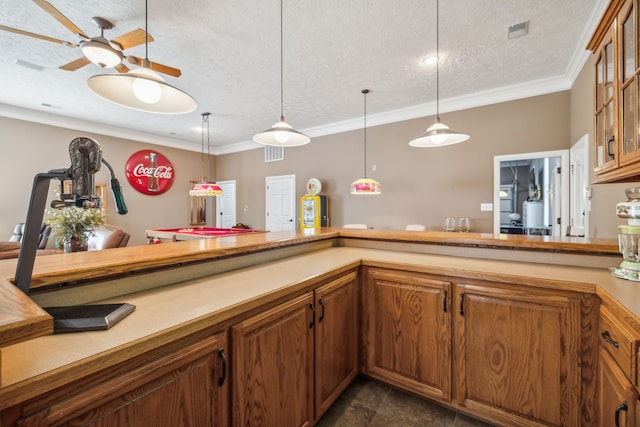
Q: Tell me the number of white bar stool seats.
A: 2